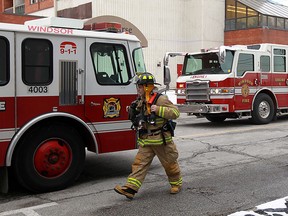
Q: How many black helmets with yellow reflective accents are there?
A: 1